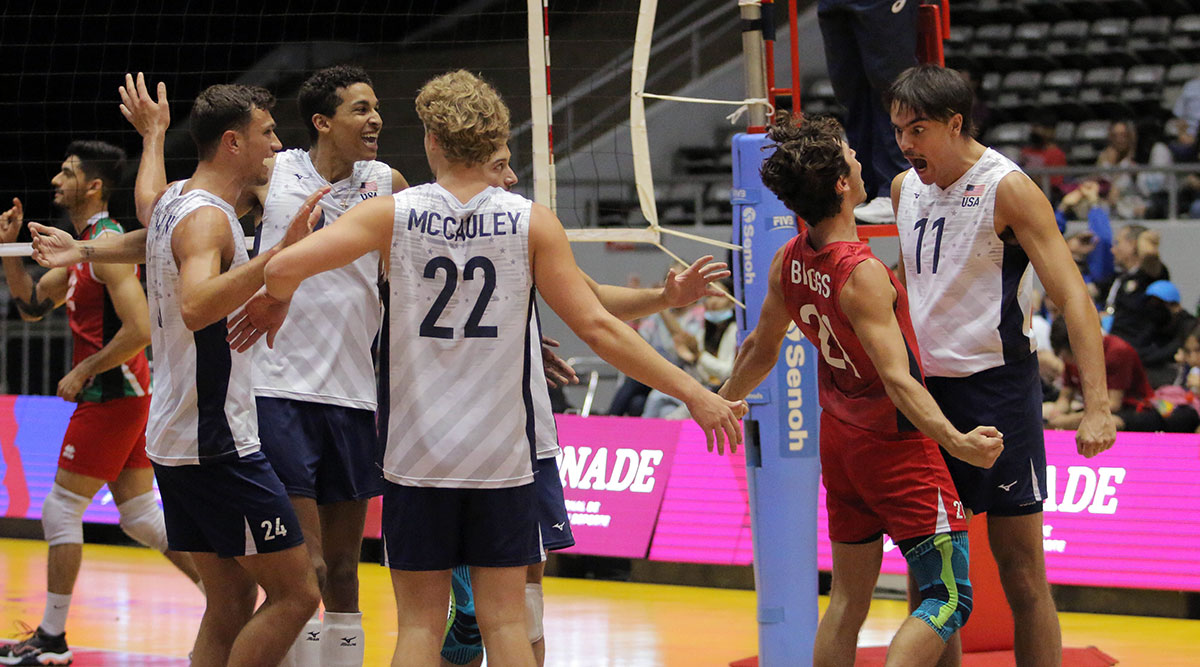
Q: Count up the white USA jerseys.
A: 5